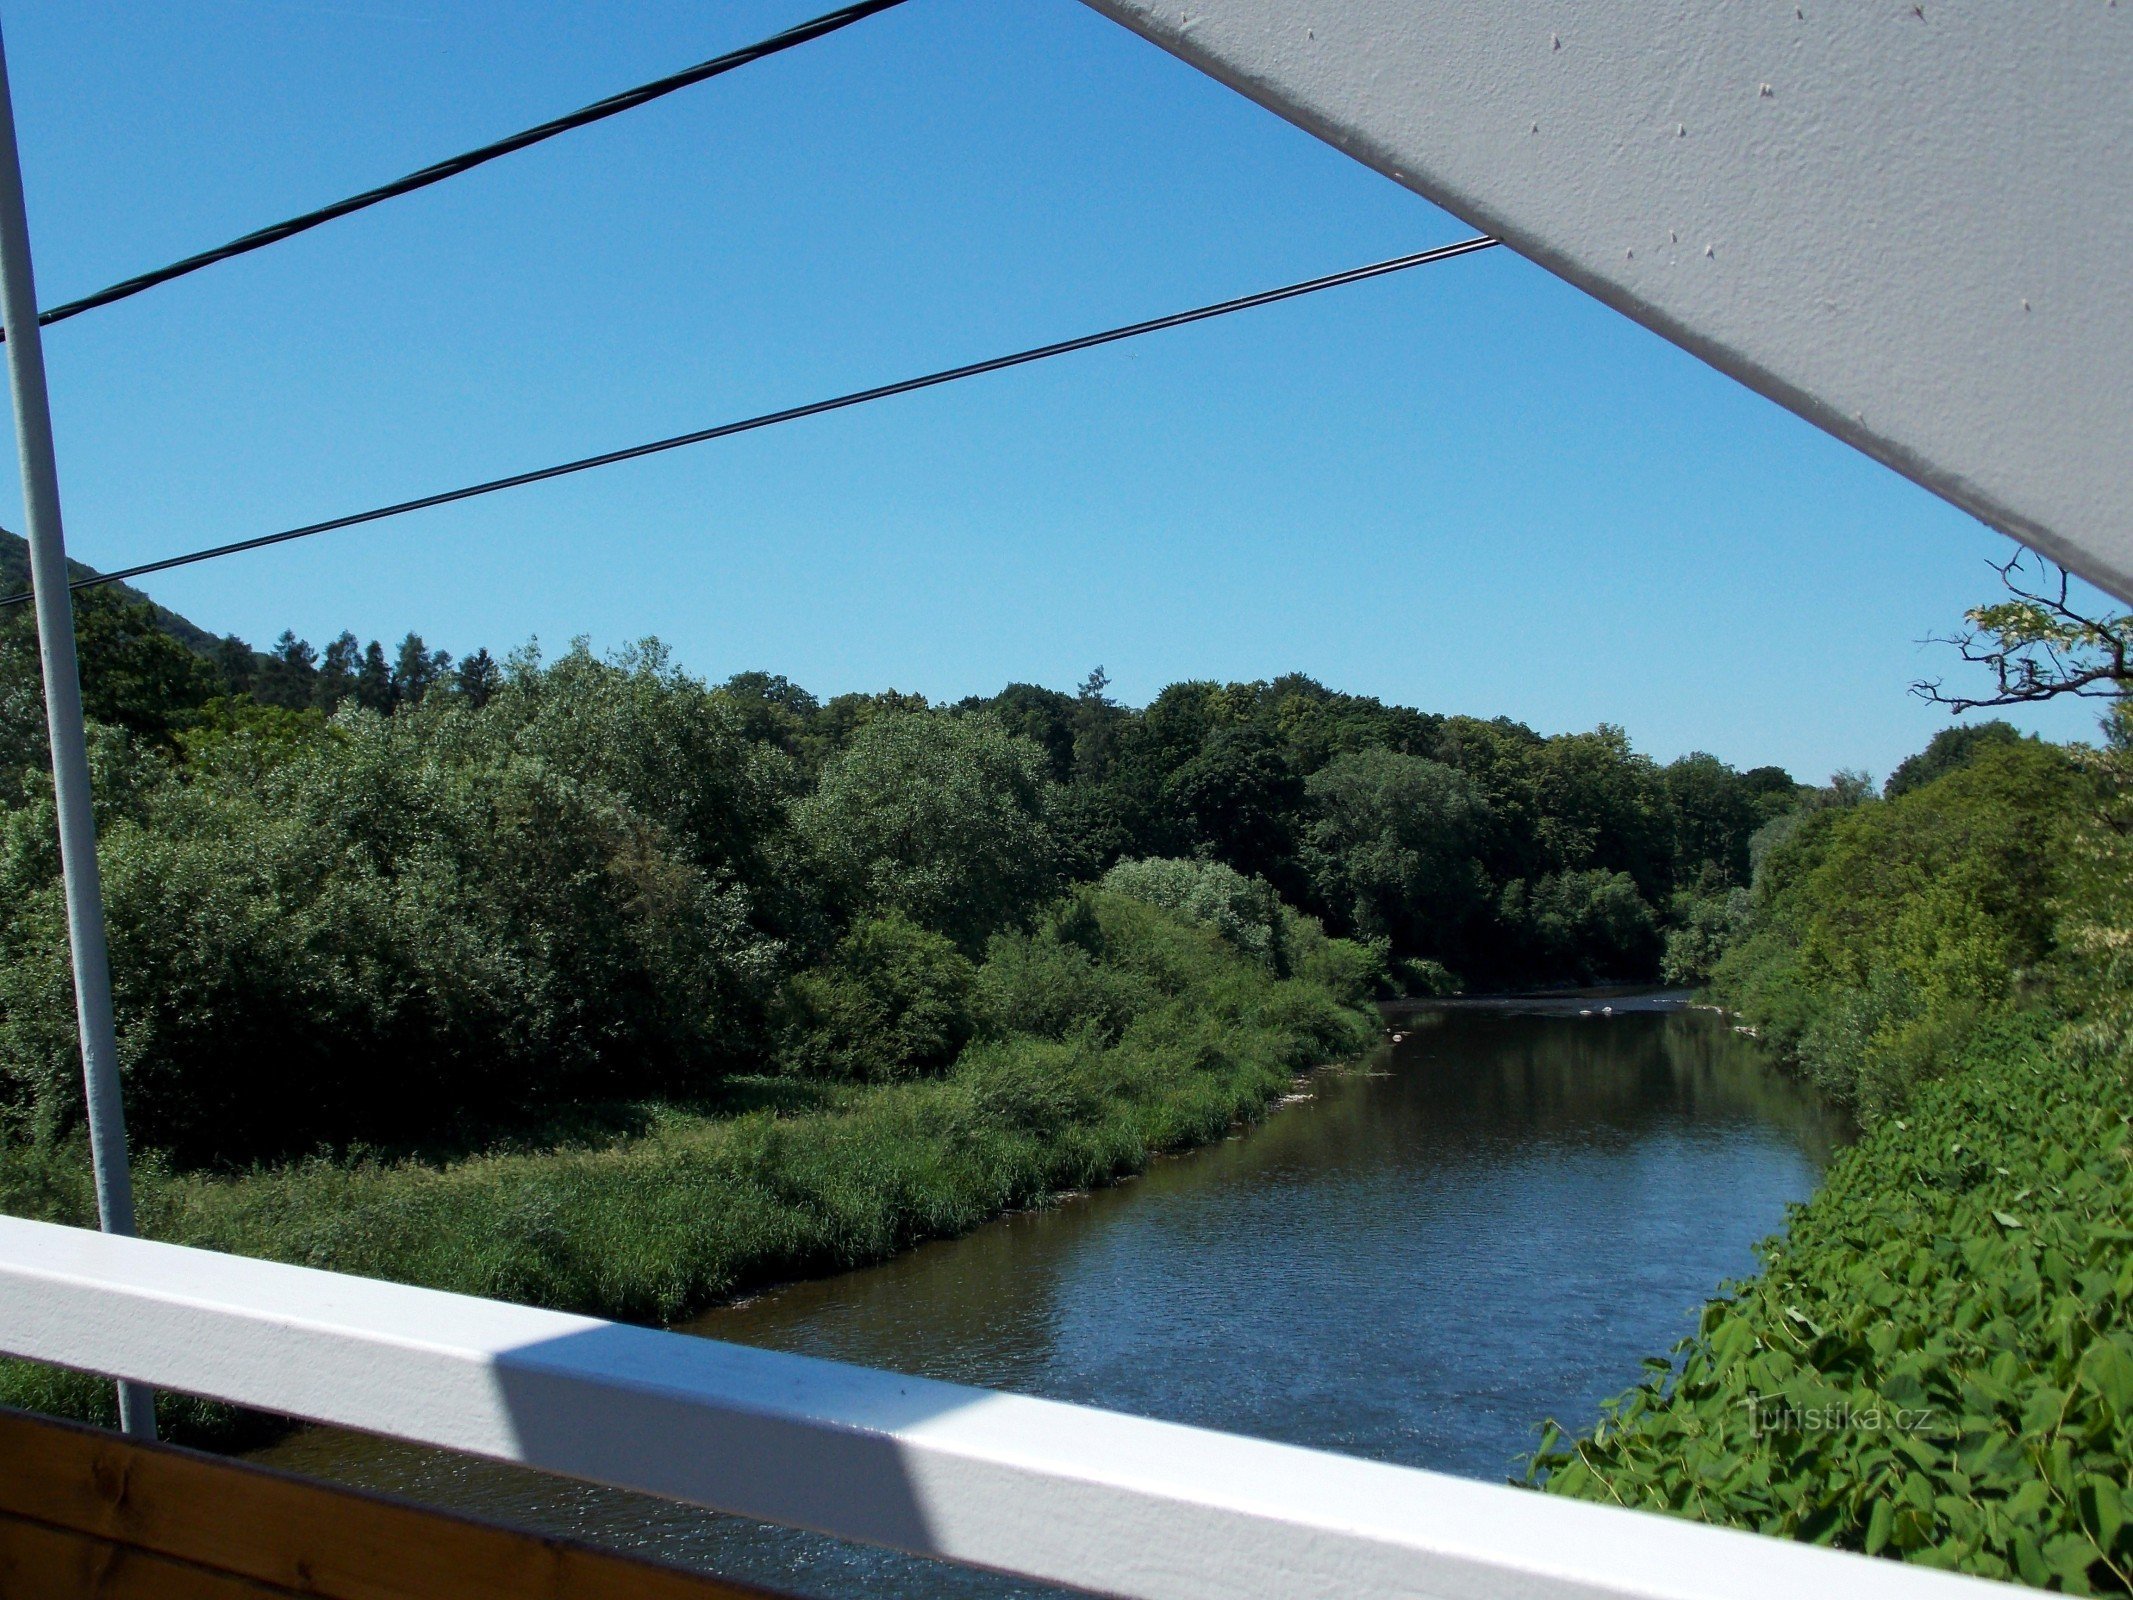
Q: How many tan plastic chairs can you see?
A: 0